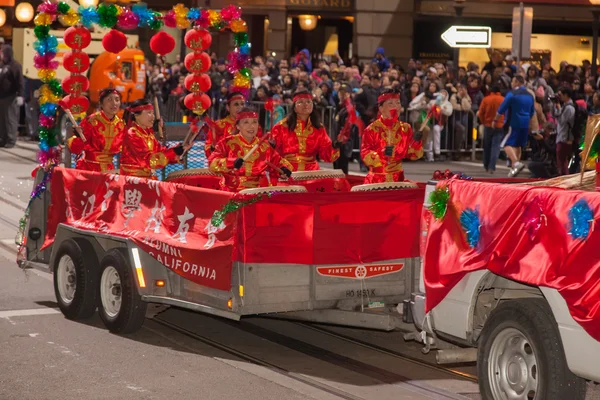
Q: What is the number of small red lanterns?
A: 10